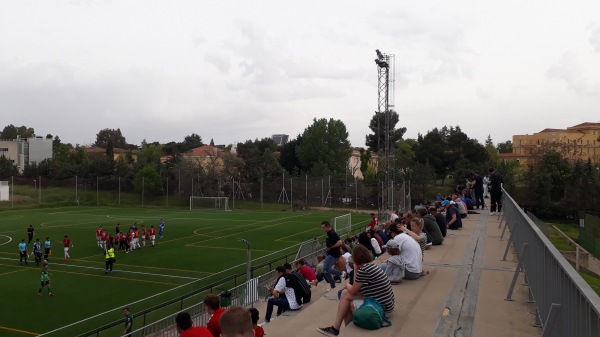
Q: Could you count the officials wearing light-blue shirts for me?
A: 3